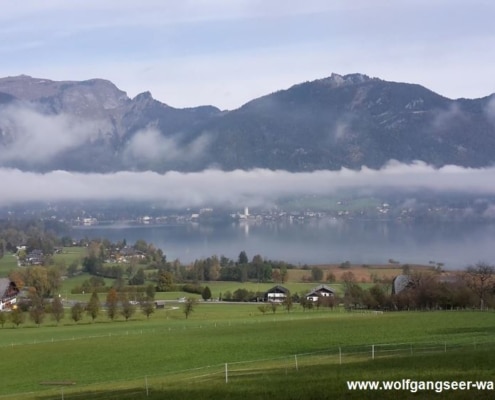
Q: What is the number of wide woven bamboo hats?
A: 0